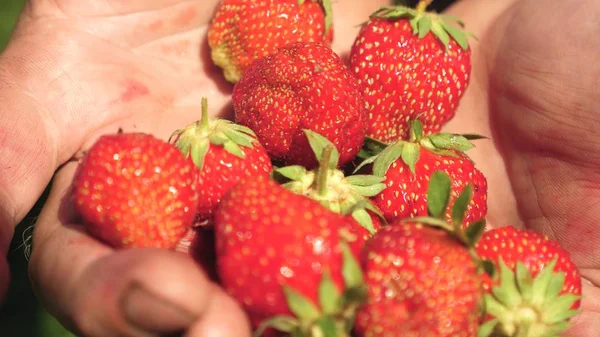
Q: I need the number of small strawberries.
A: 10